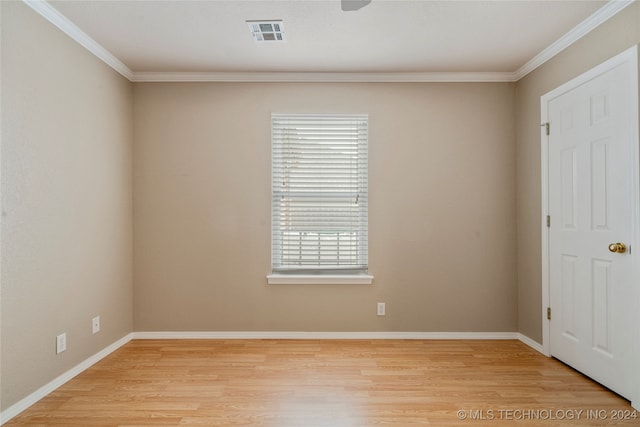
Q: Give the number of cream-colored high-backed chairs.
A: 0